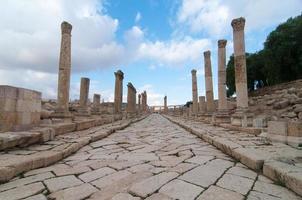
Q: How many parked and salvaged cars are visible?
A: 0